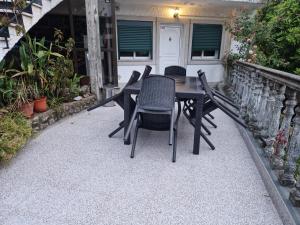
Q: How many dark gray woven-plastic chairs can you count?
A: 6